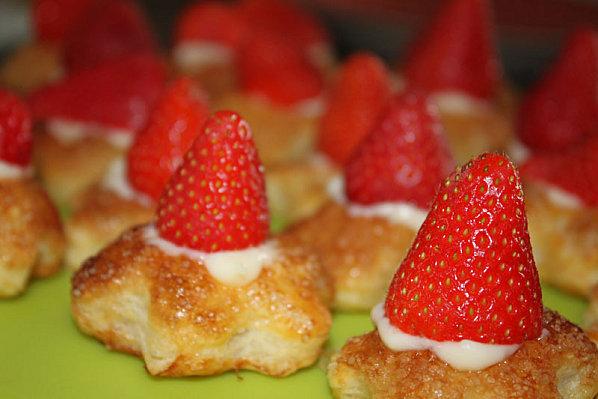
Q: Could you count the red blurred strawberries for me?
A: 13